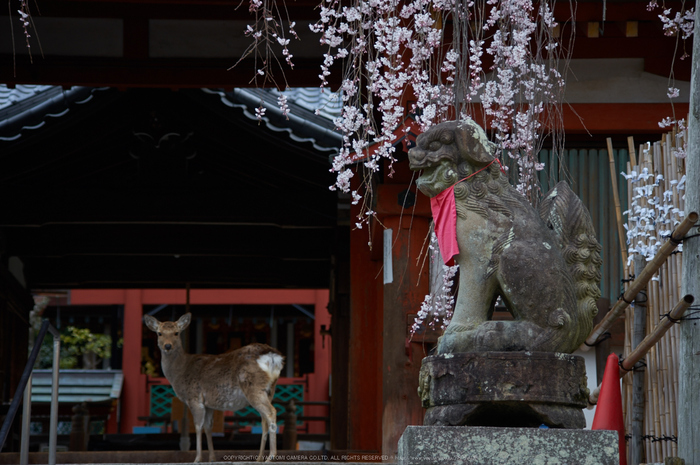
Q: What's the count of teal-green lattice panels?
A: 2